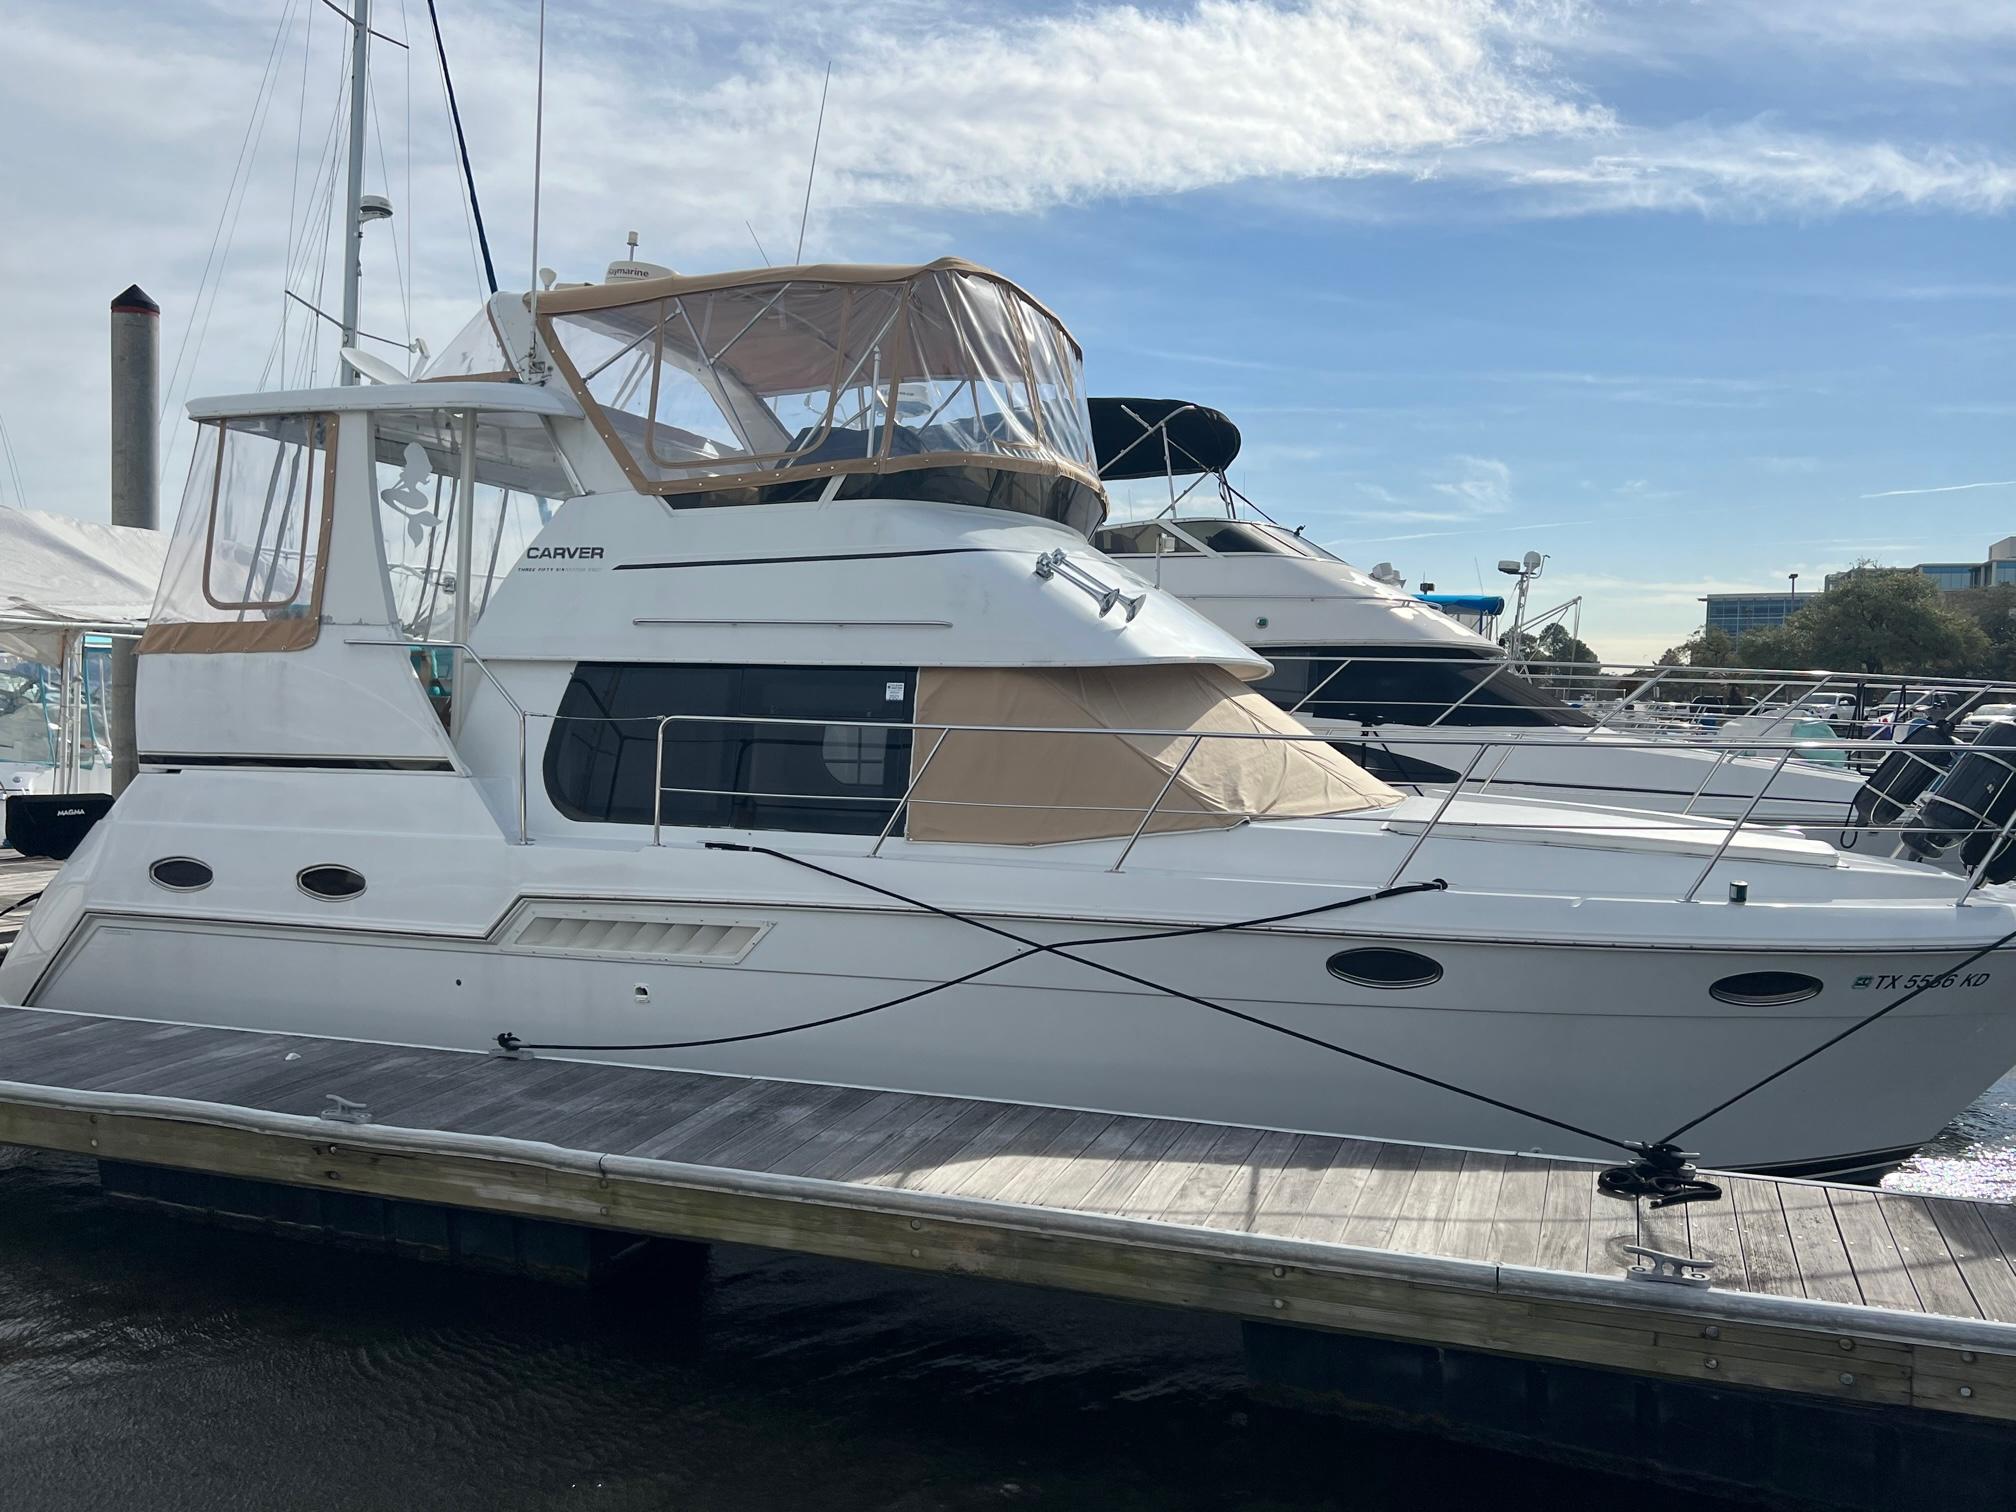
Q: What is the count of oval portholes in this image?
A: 4